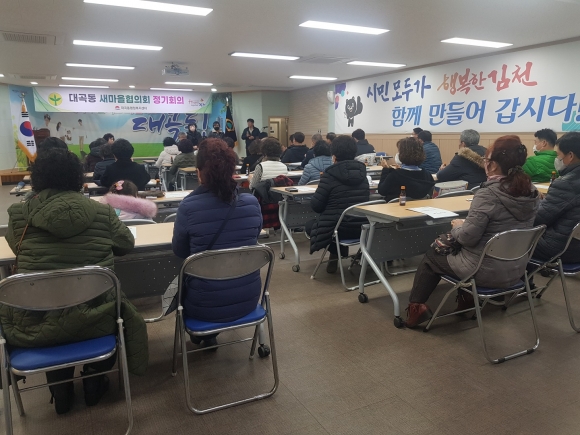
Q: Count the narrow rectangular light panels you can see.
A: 12